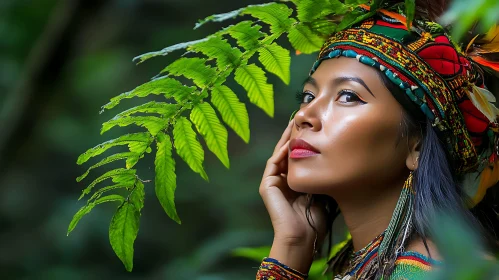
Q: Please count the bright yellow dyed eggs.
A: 0